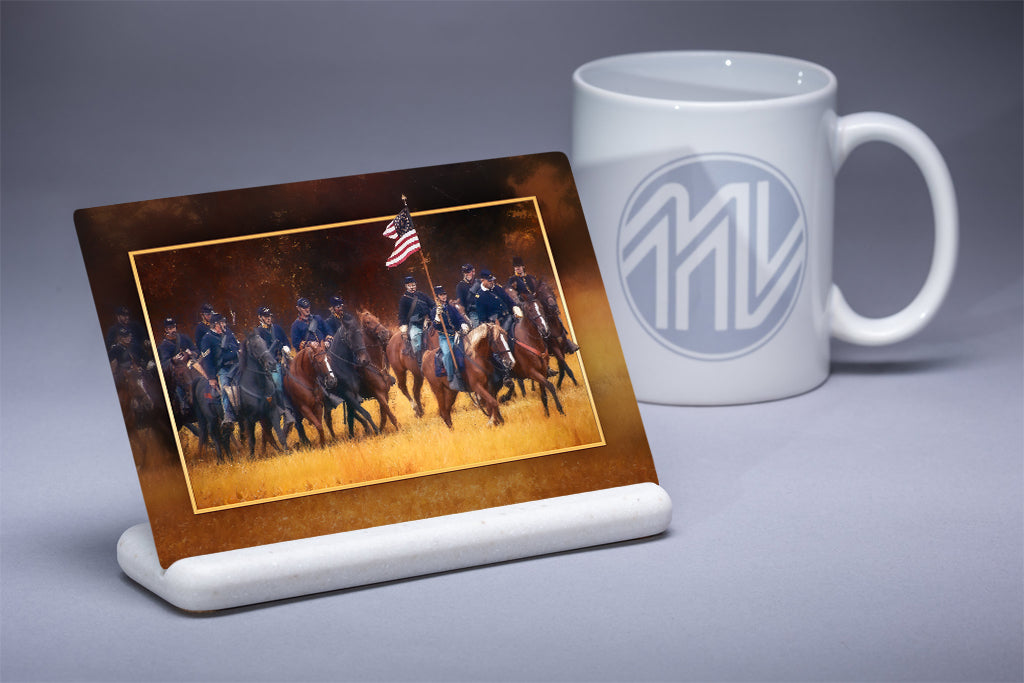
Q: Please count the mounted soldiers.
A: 13